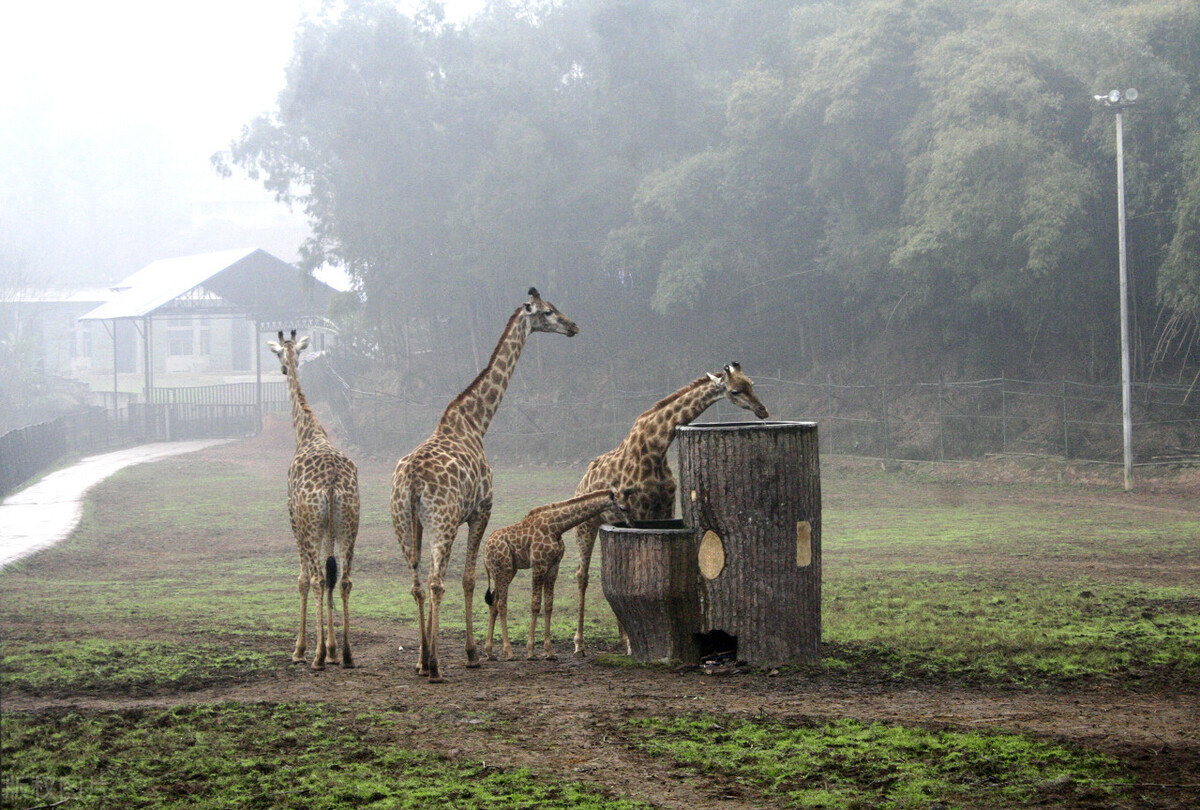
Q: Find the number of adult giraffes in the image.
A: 3